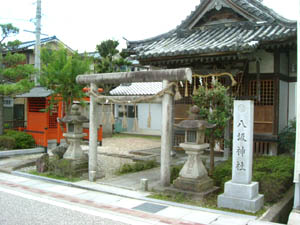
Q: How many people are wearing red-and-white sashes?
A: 0